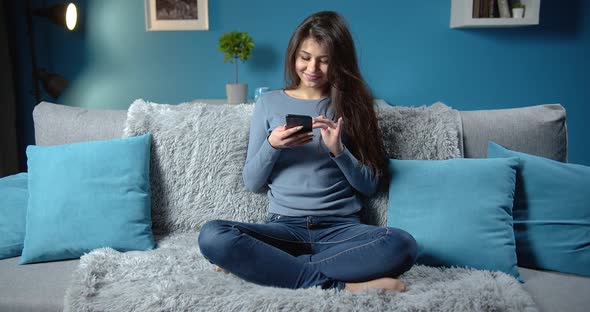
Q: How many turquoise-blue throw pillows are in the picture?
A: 4